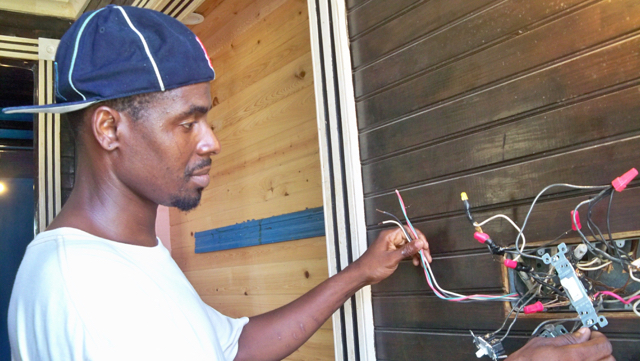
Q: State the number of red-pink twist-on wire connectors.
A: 5